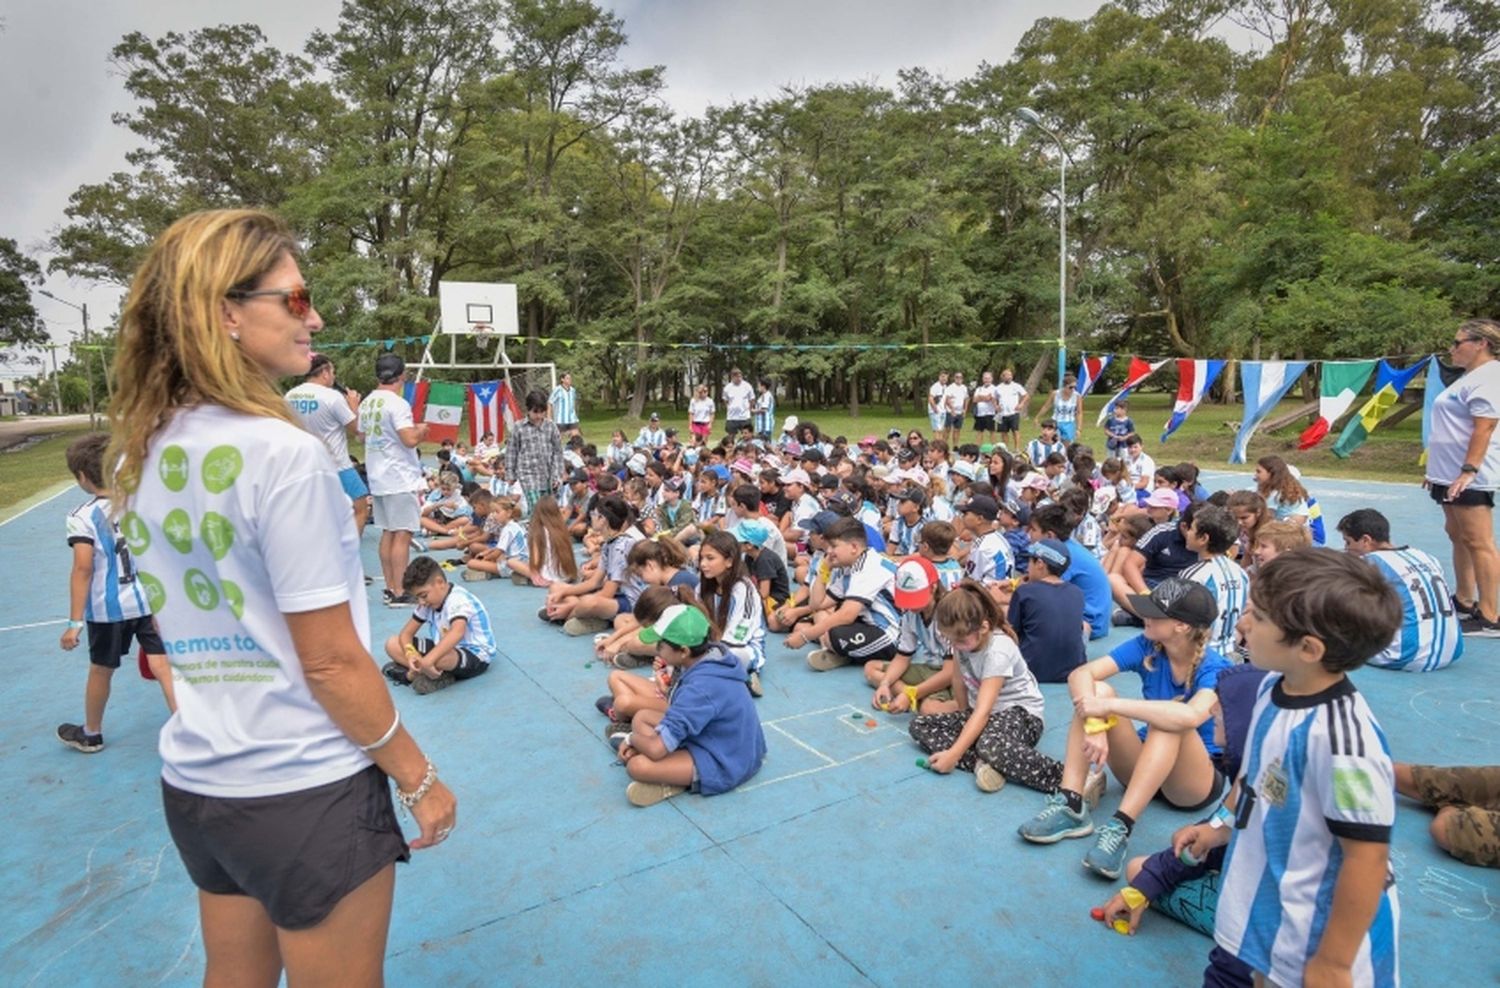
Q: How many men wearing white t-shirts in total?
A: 7